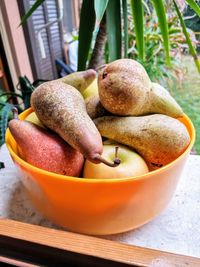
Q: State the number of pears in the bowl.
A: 5